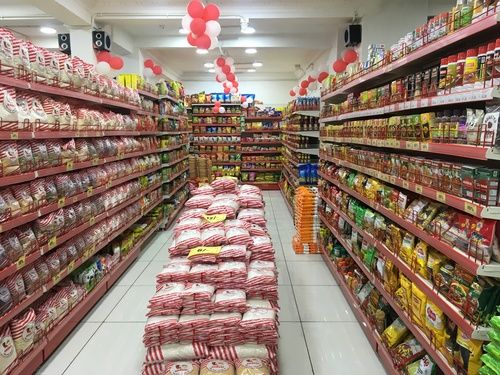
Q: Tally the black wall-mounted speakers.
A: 3